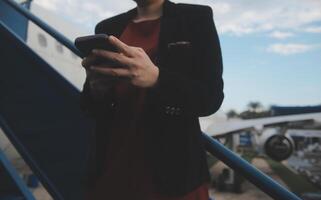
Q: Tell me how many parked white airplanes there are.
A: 1